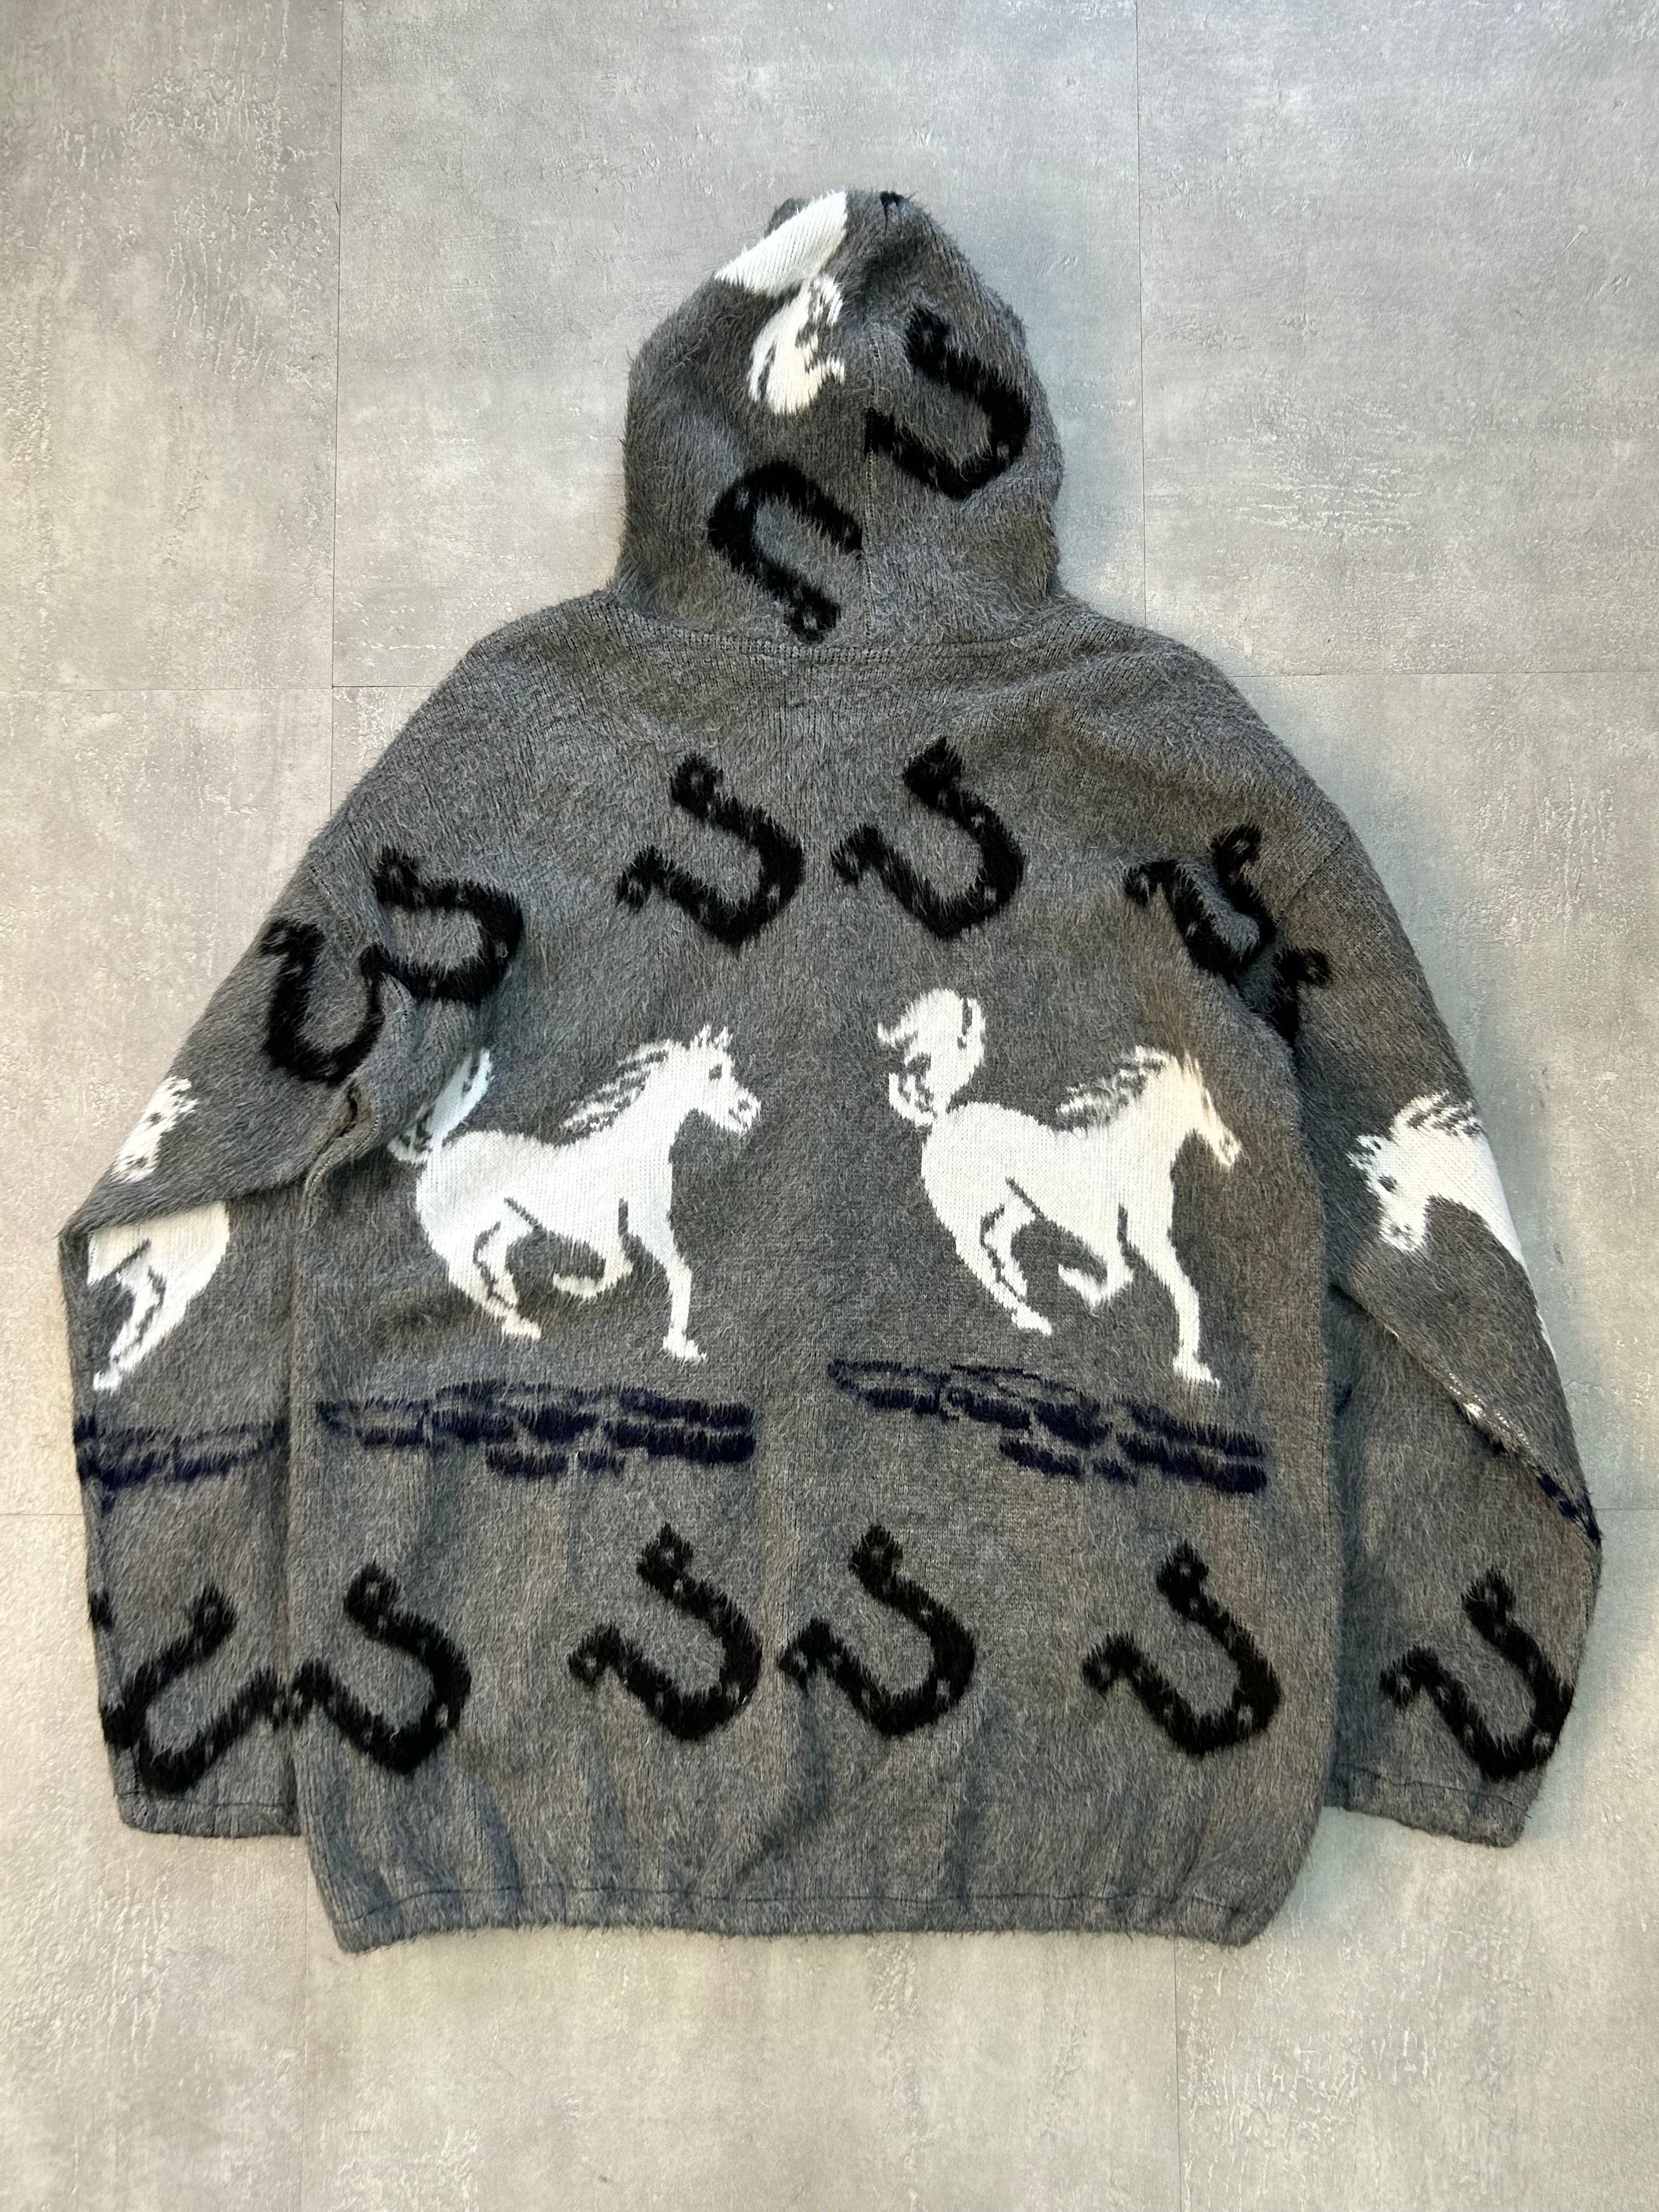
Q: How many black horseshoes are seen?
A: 14